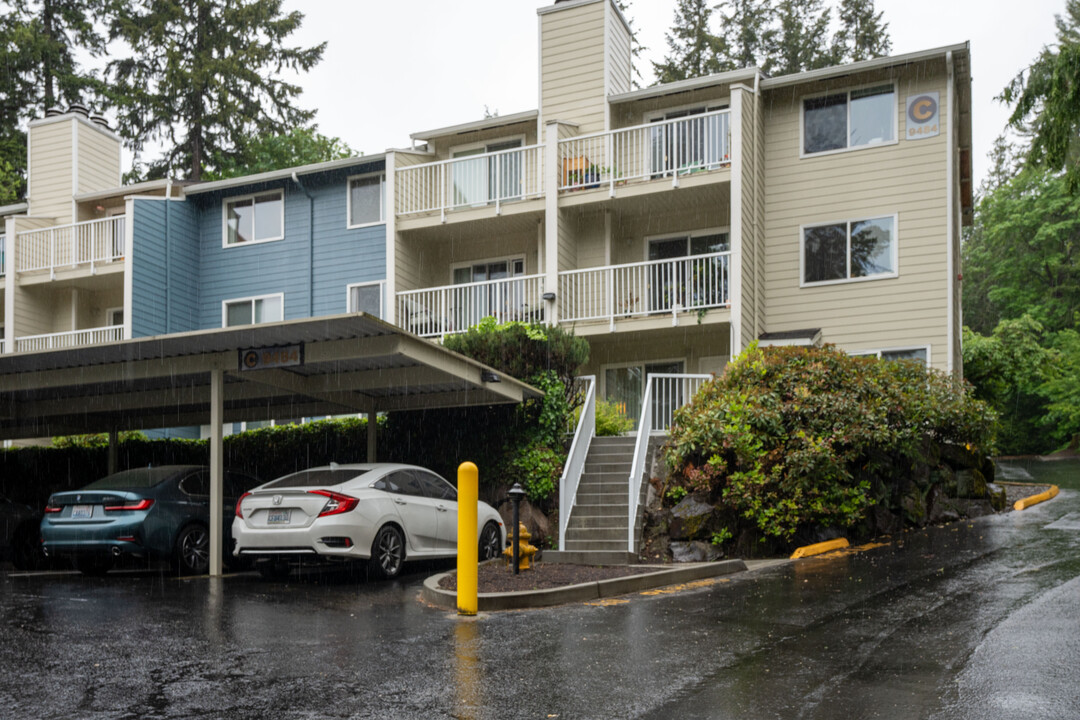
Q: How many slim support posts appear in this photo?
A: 3